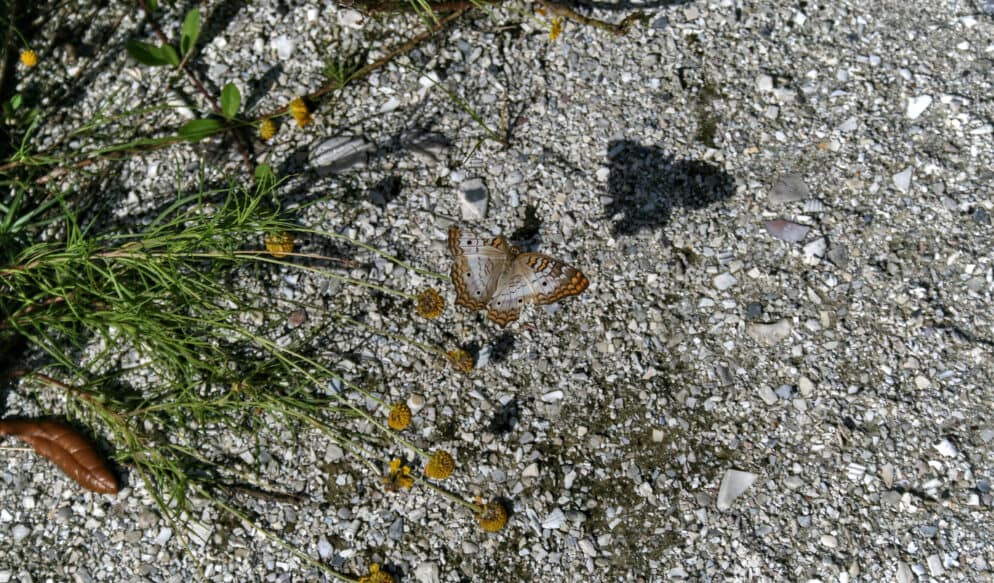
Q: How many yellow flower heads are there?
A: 12